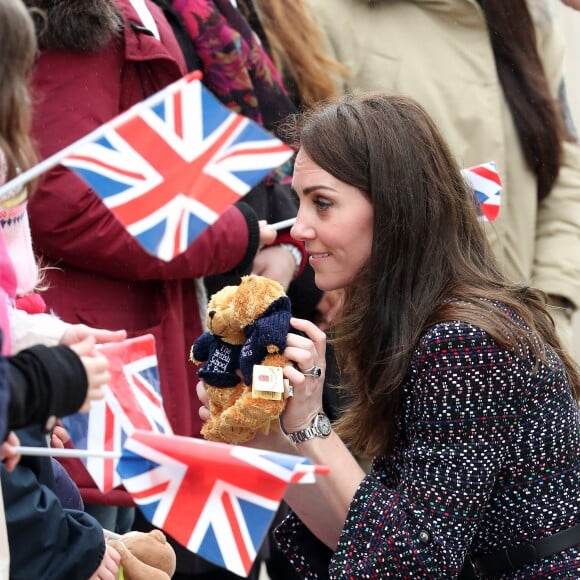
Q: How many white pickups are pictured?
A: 0